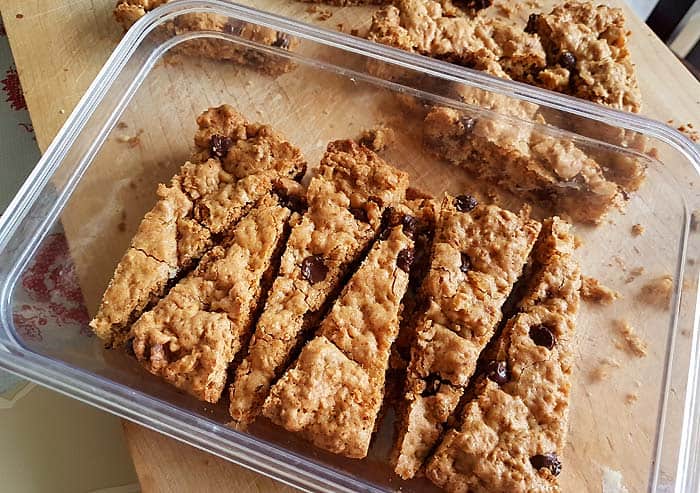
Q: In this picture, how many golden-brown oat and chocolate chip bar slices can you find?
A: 6